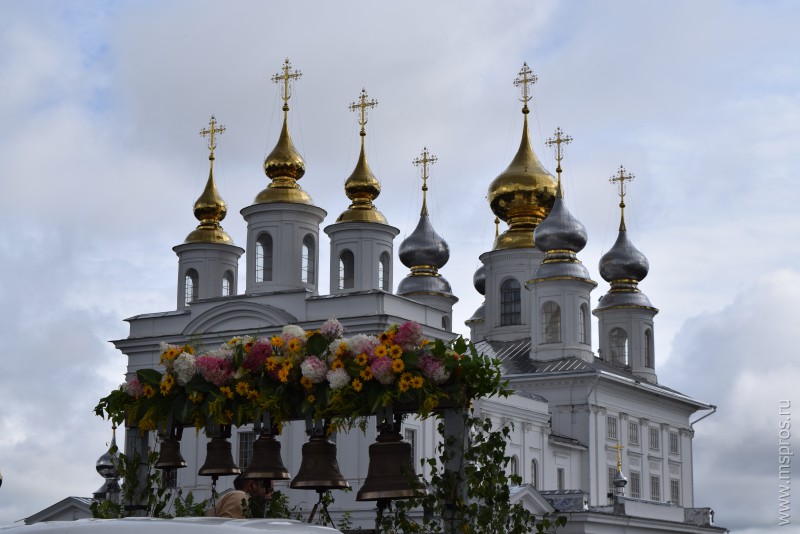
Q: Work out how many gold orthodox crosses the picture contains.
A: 8